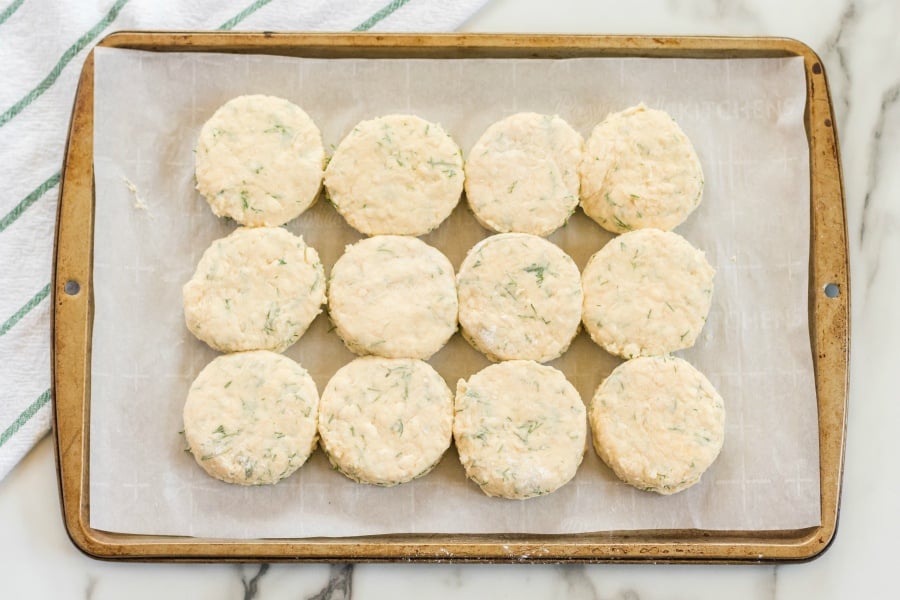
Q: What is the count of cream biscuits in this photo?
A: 12